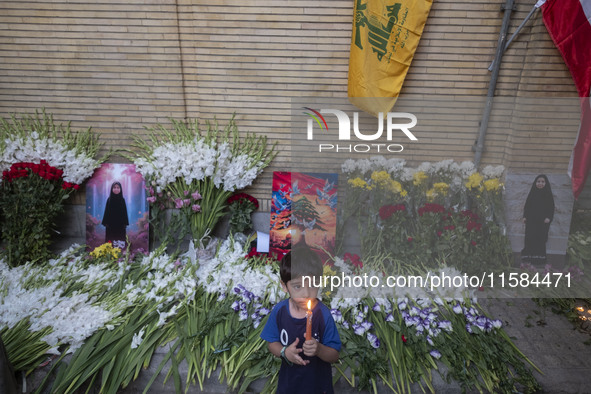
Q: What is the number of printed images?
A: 3